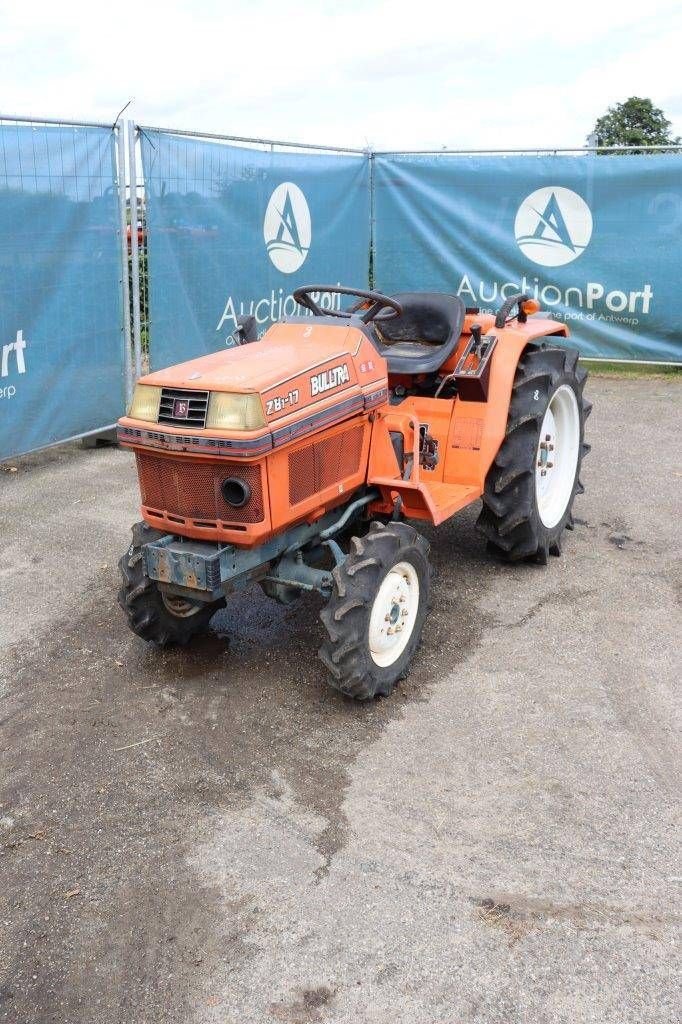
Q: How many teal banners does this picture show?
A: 3